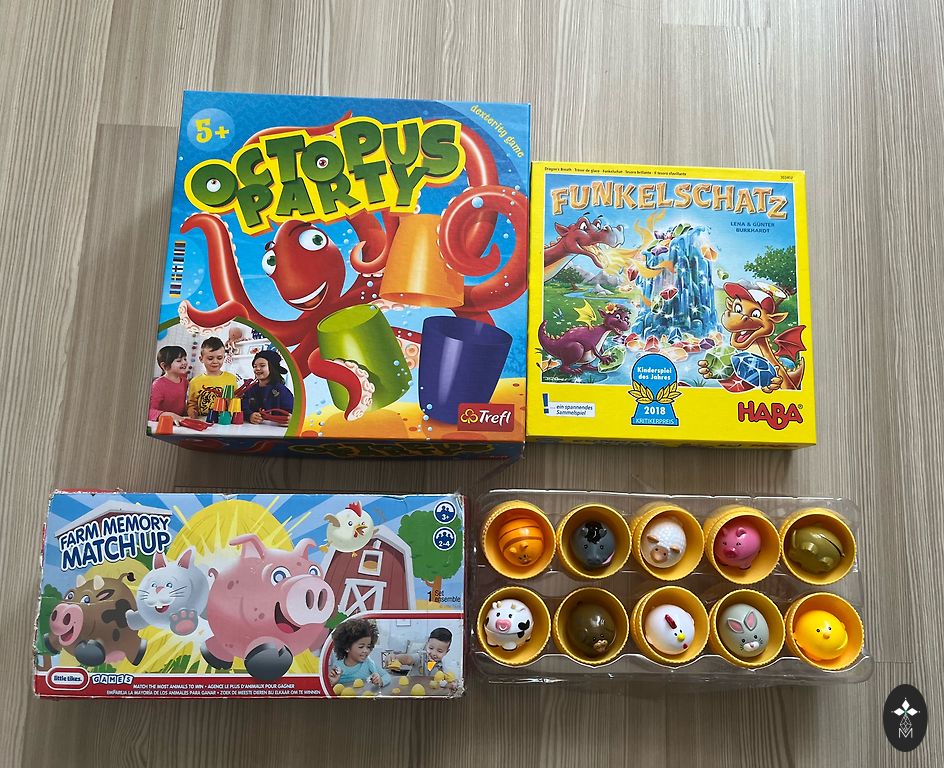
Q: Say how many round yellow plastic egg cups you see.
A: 10